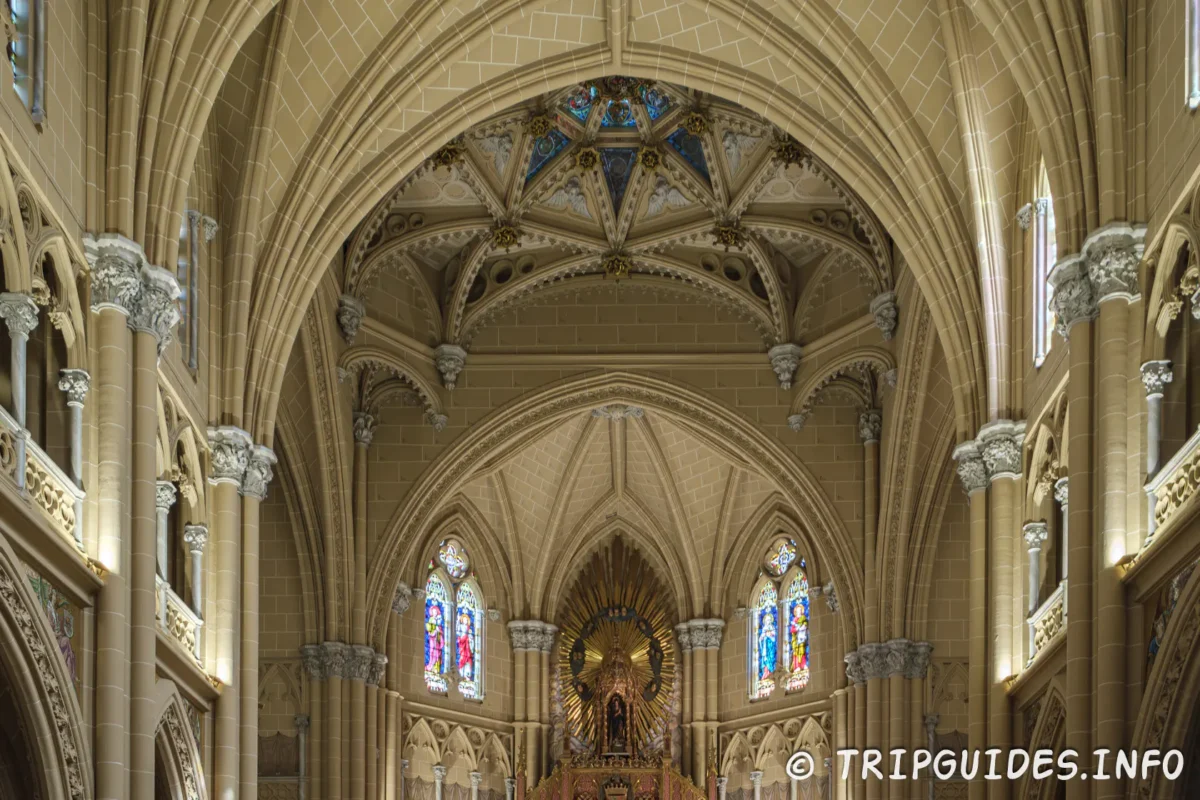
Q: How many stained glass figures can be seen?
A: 4